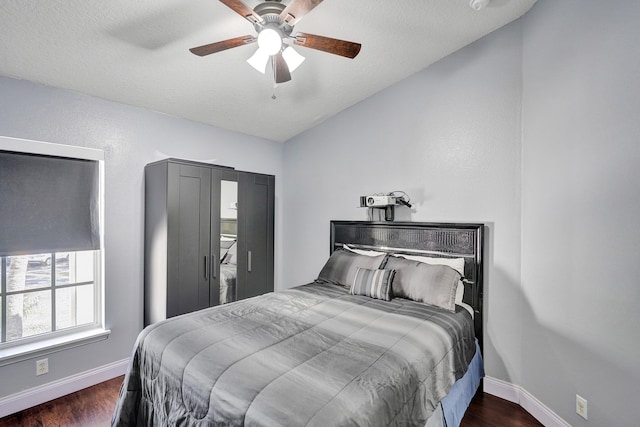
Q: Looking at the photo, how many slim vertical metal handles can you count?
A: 3